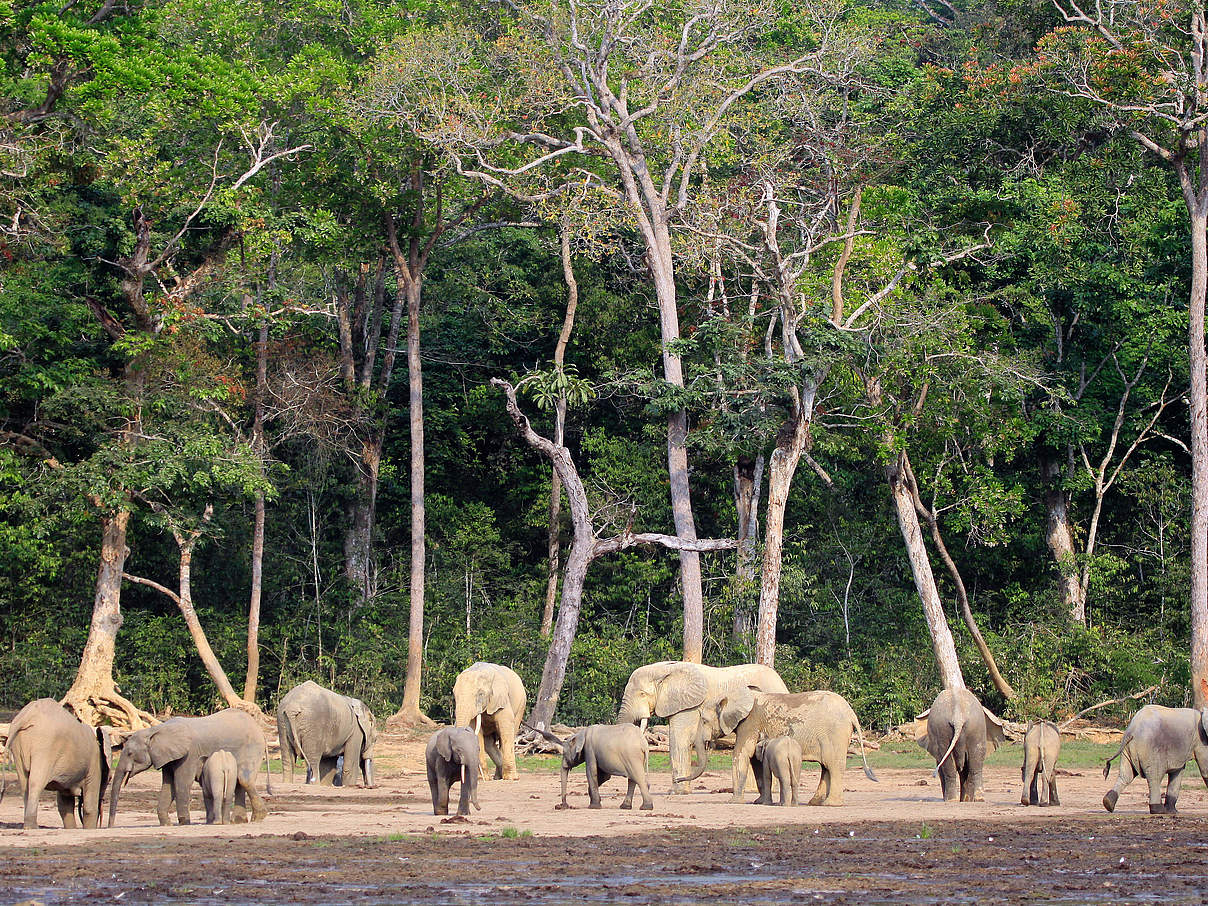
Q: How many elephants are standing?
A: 13